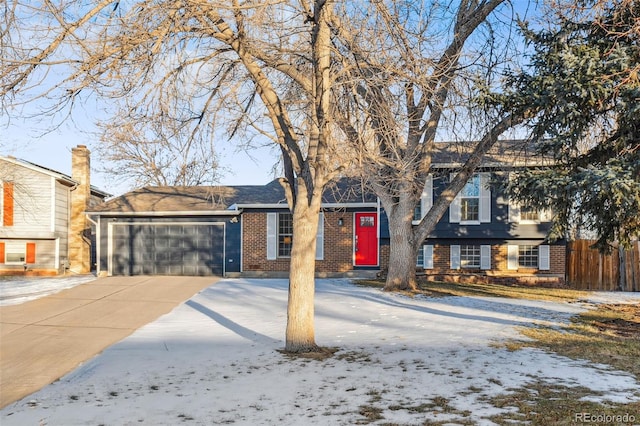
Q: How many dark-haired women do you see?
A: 0